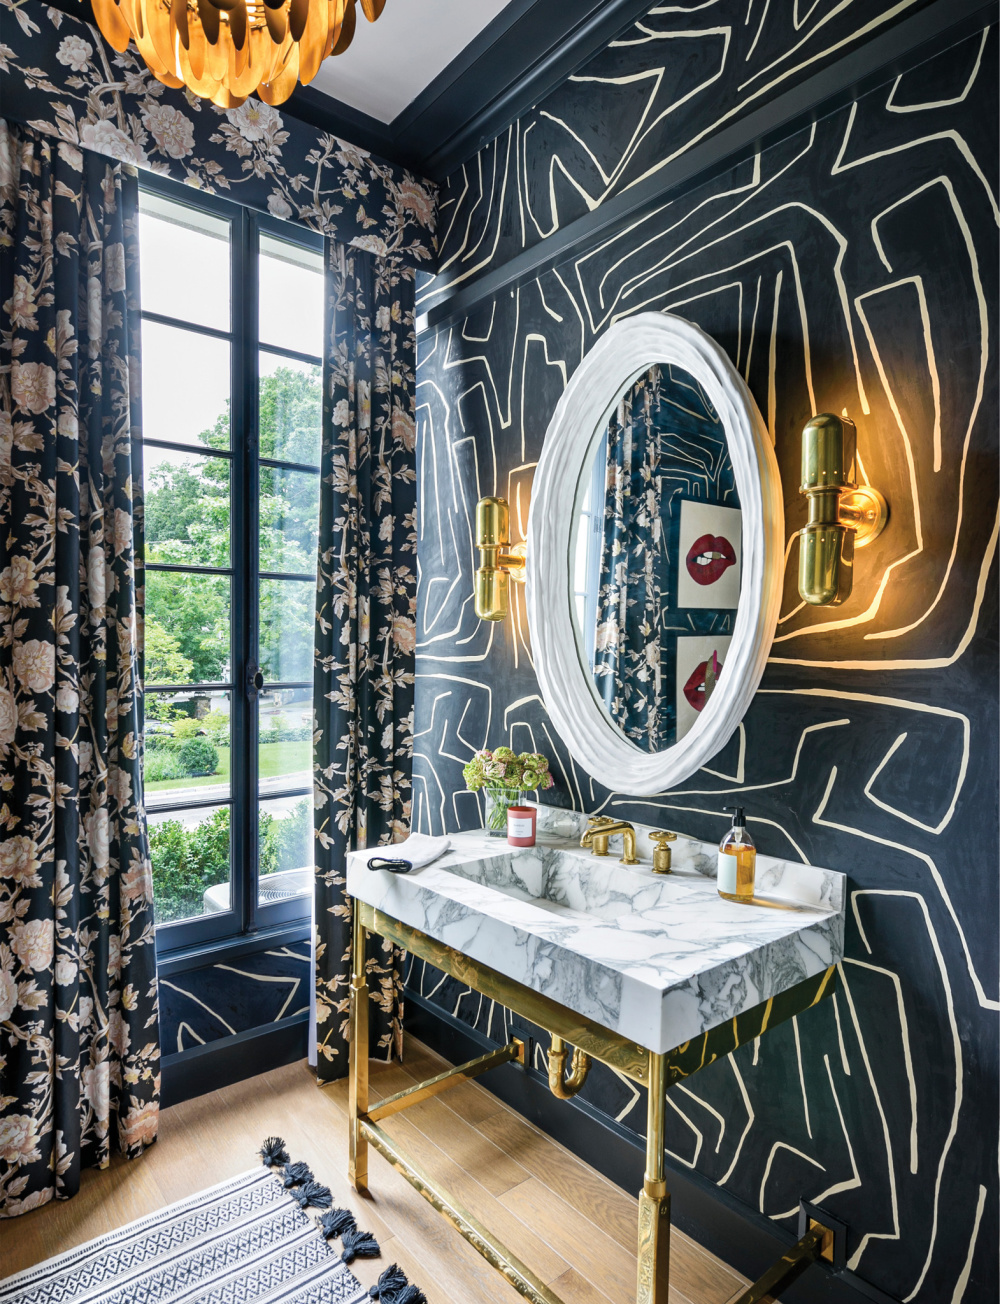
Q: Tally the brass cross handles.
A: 2